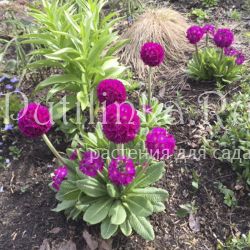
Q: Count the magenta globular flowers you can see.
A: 13